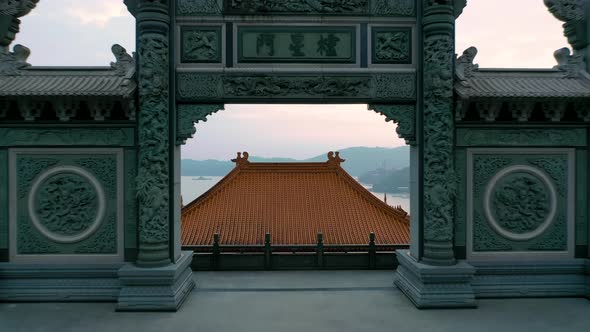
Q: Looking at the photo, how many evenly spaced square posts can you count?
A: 4